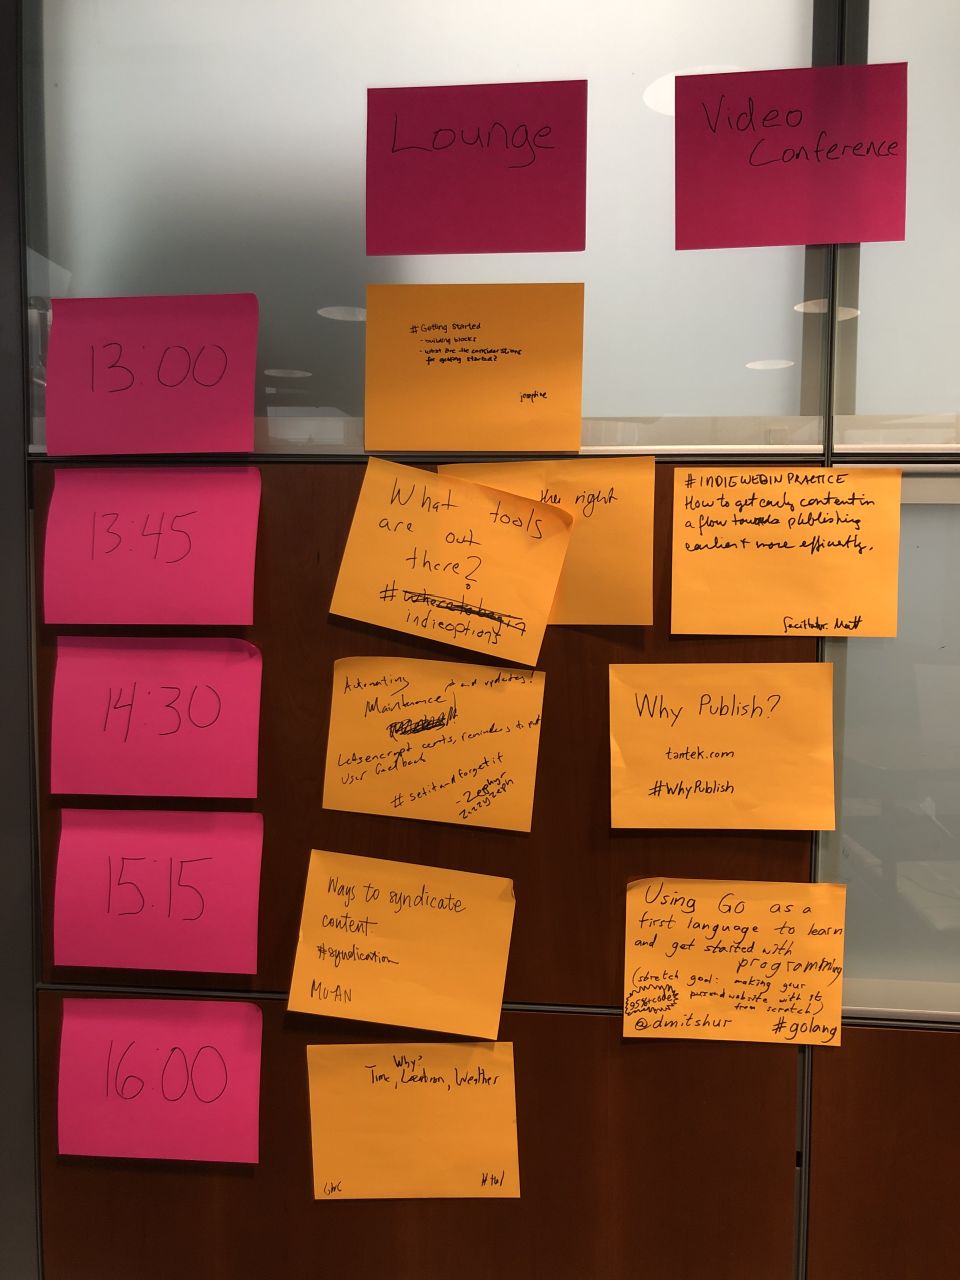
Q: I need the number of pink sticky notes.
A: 7